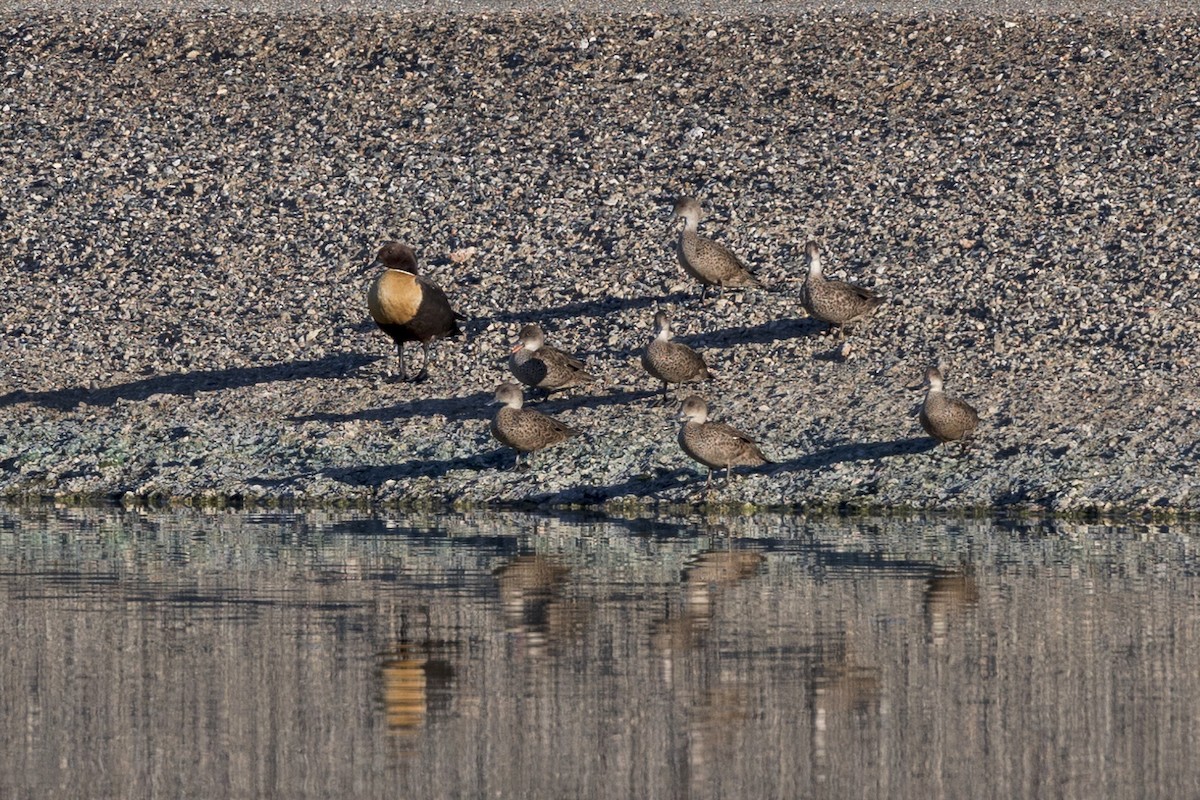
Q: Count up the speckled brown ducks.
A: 7